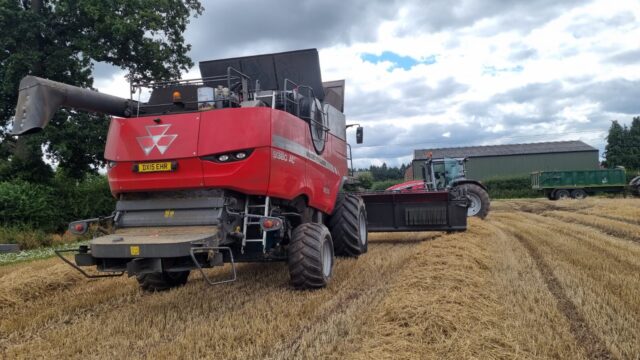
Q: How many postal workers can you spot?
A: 0